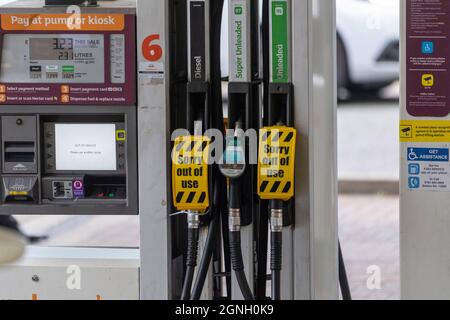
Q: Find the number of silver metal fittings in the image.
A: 3